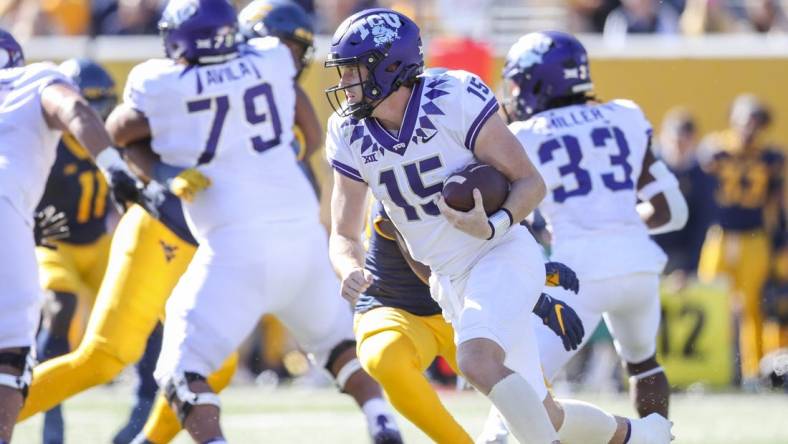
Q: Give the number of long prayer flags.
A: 0